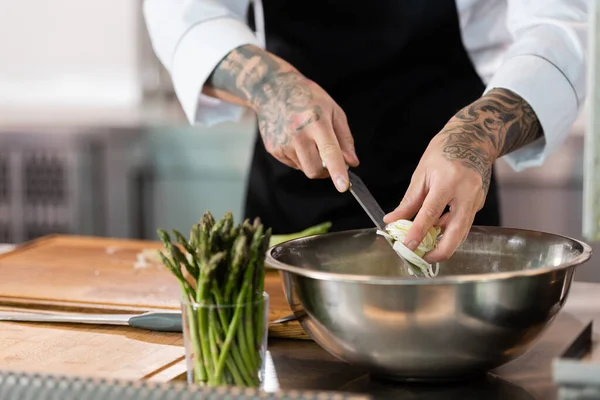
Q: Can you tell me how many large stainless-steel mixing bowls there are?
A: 1